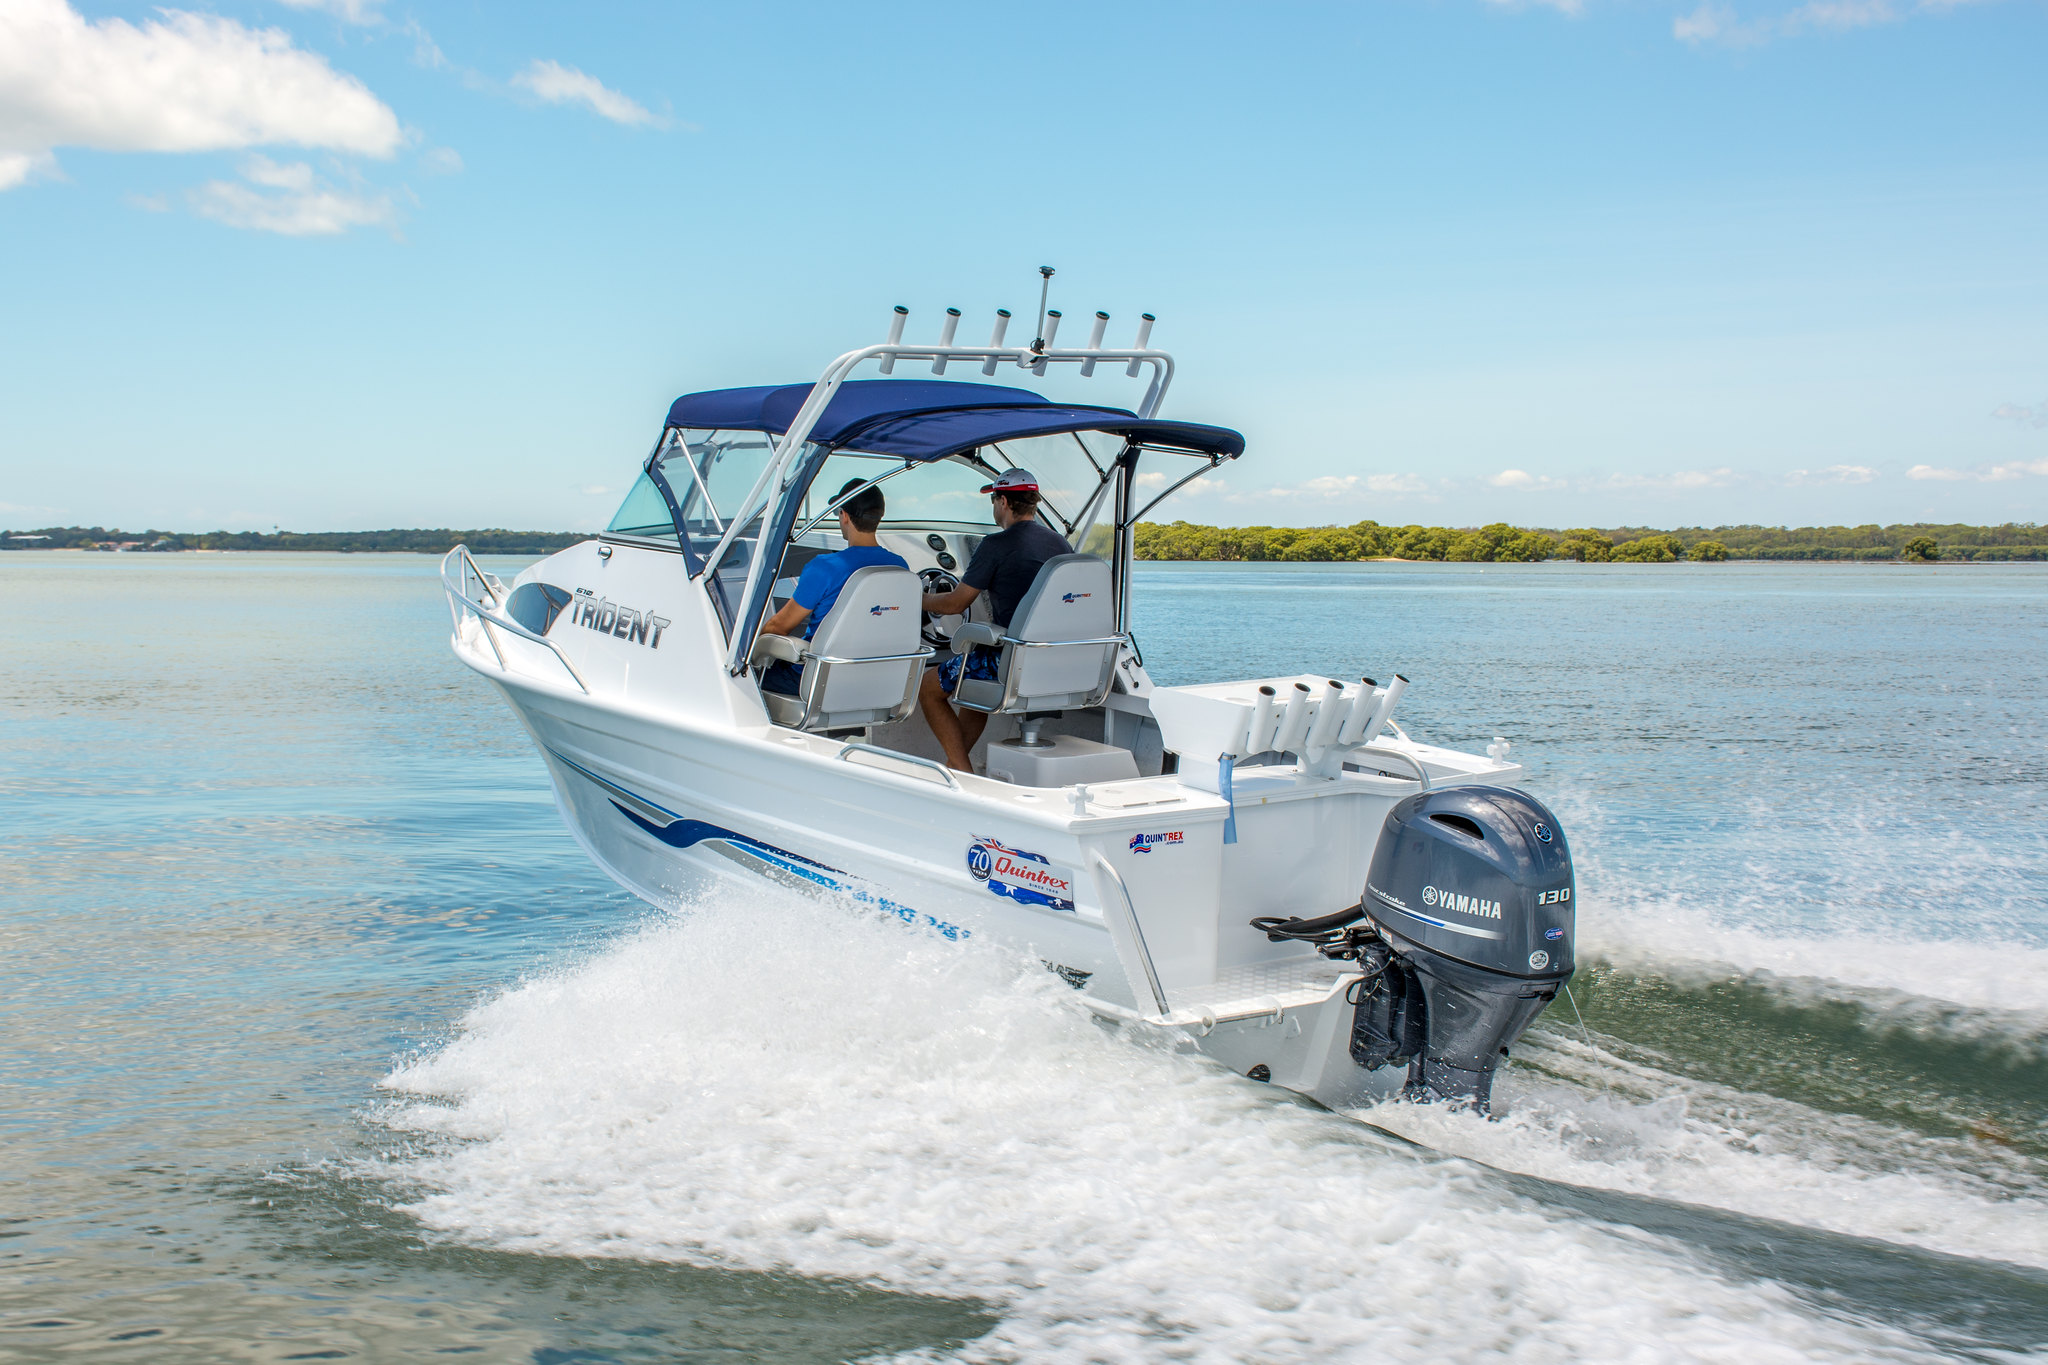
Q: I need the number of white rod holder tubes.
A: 11